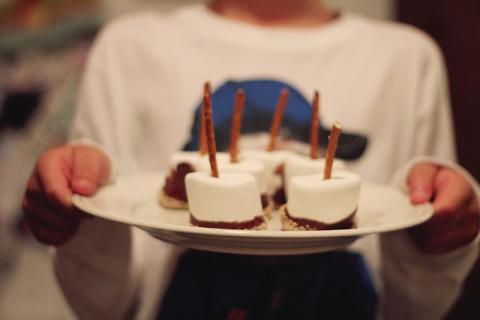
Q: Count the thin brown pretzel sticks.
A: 6